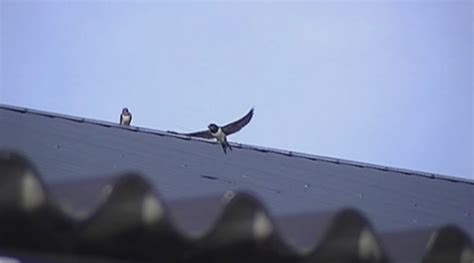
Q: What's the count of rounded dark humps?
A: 5